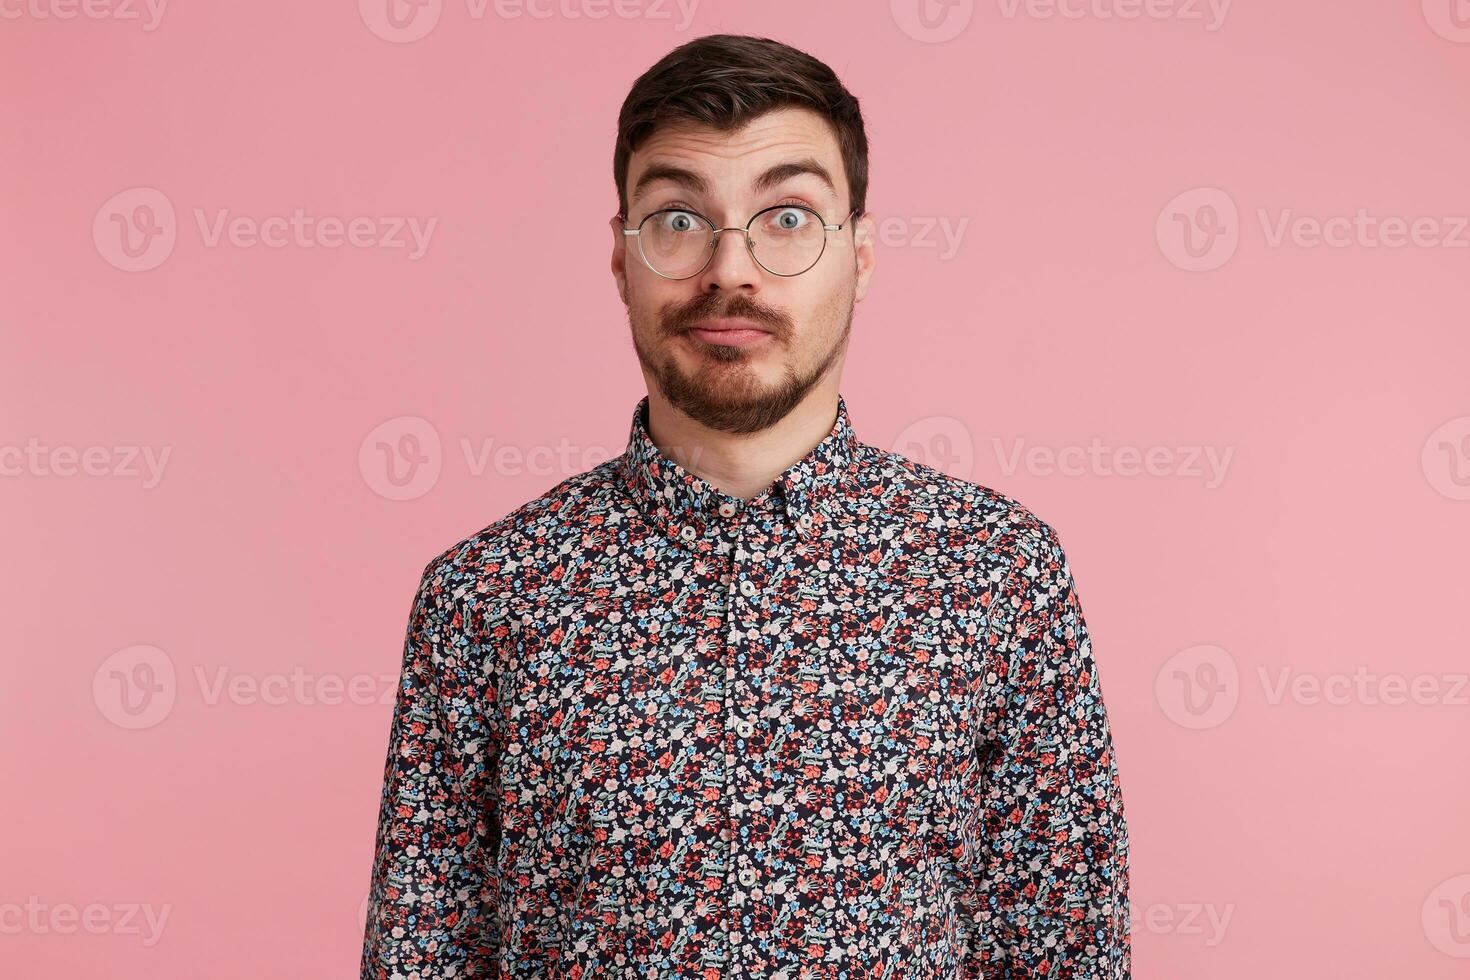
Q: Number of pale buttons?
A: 6